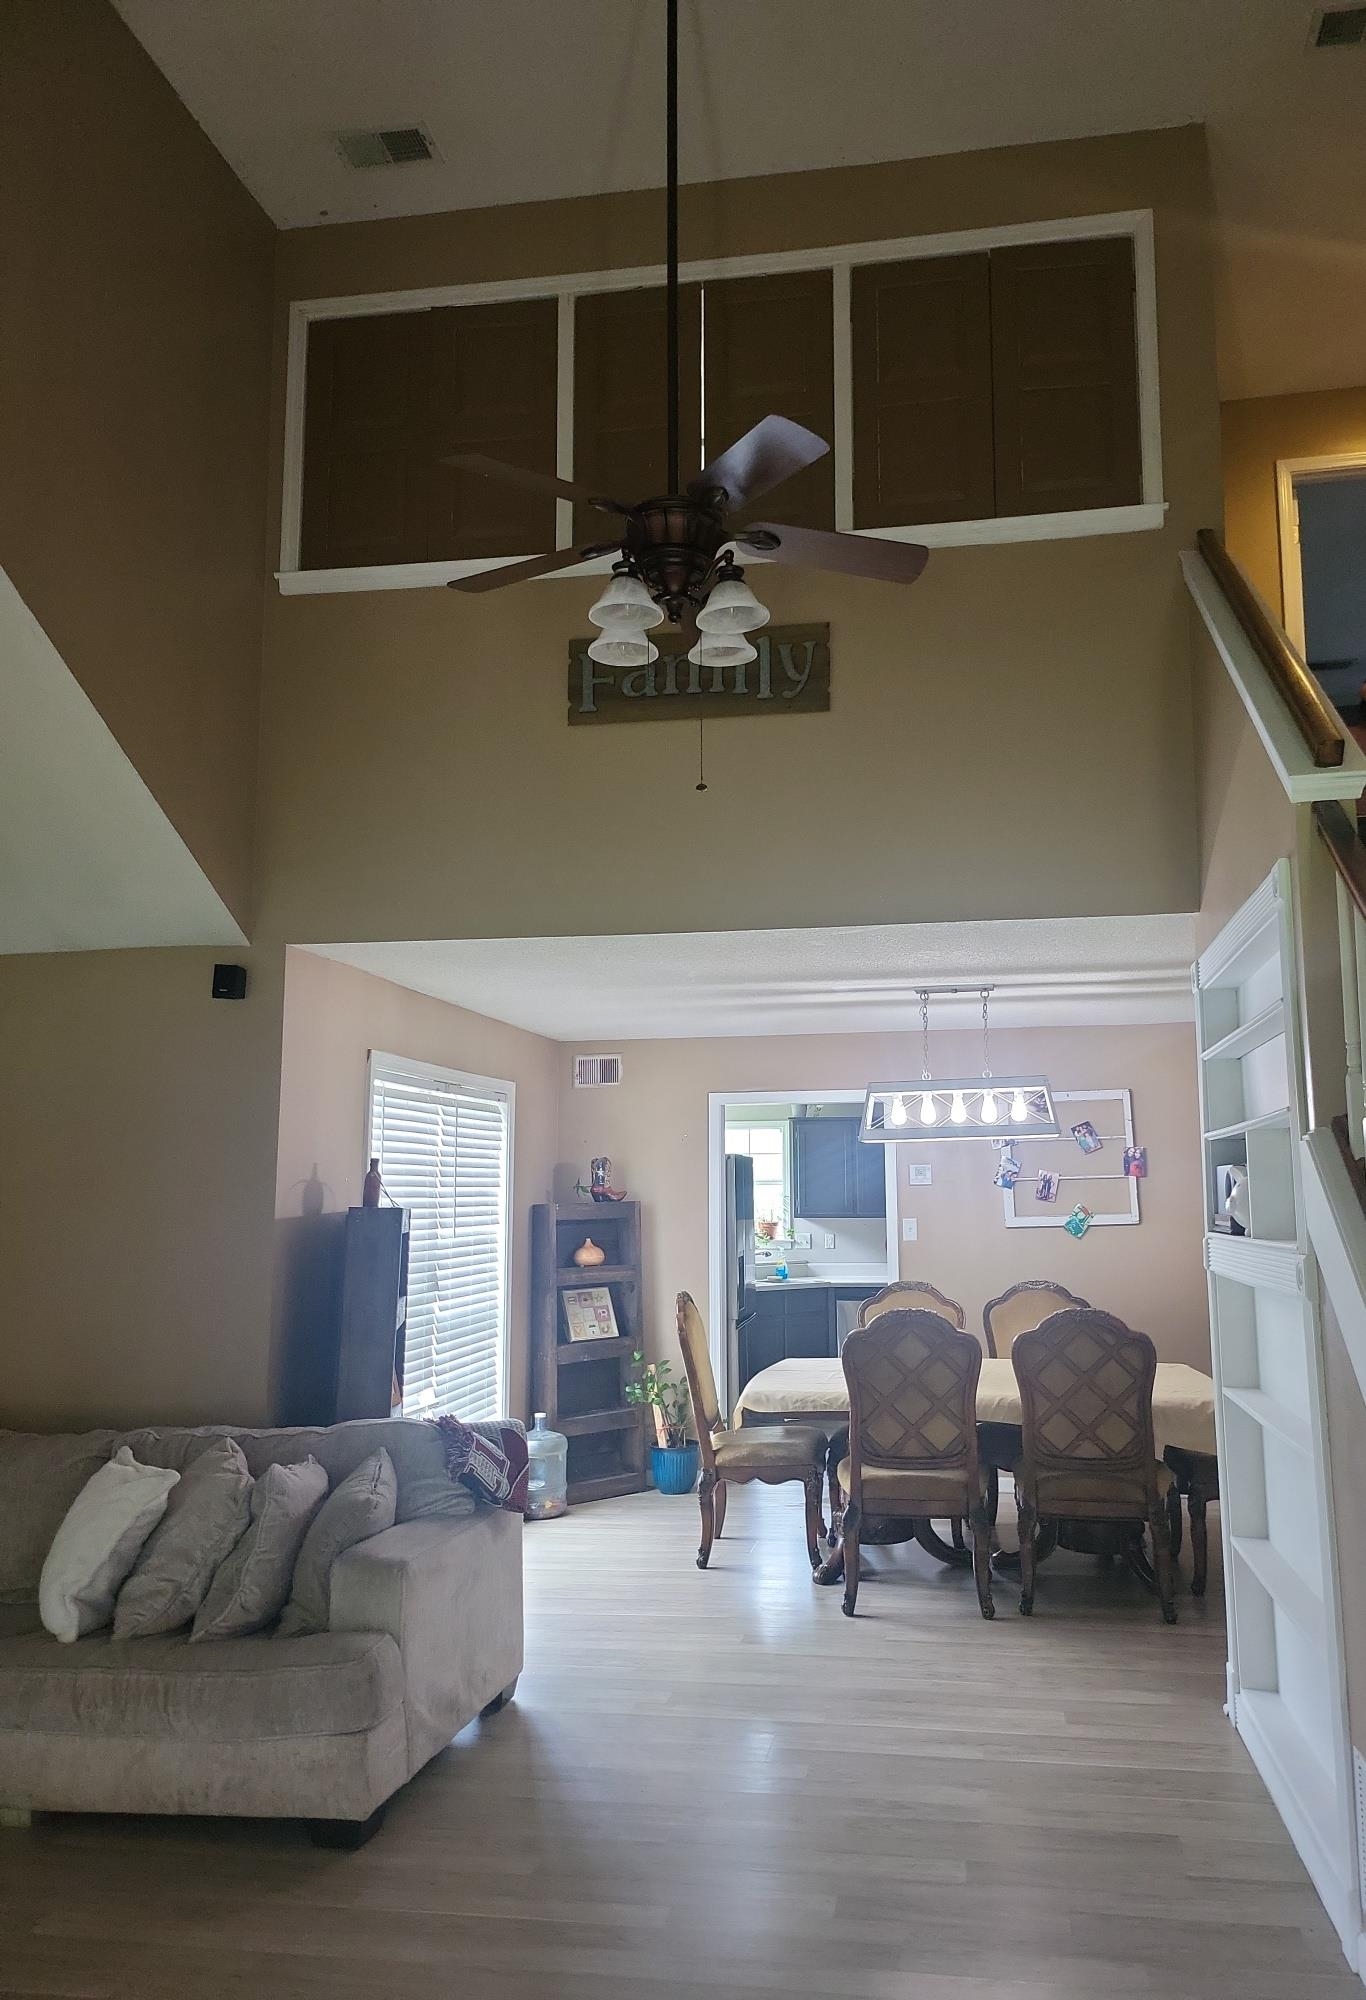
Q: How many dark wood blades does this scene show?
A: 5